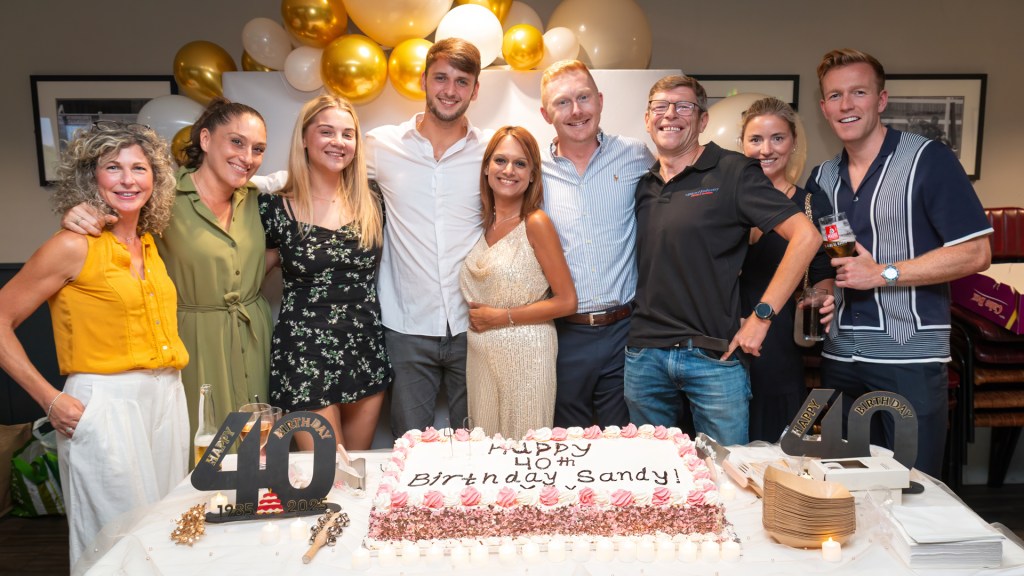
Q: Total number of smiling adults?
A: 9